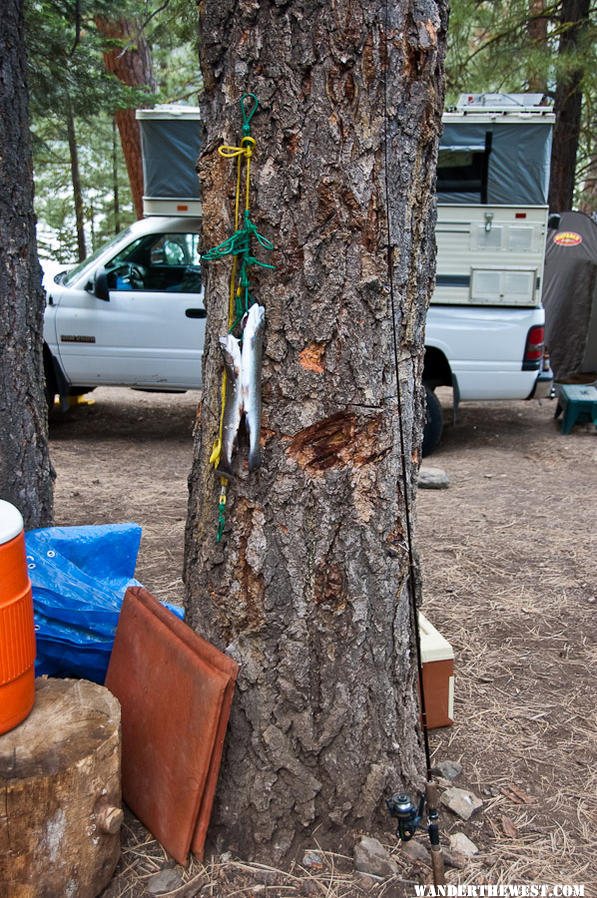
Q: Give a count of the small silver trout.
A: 2